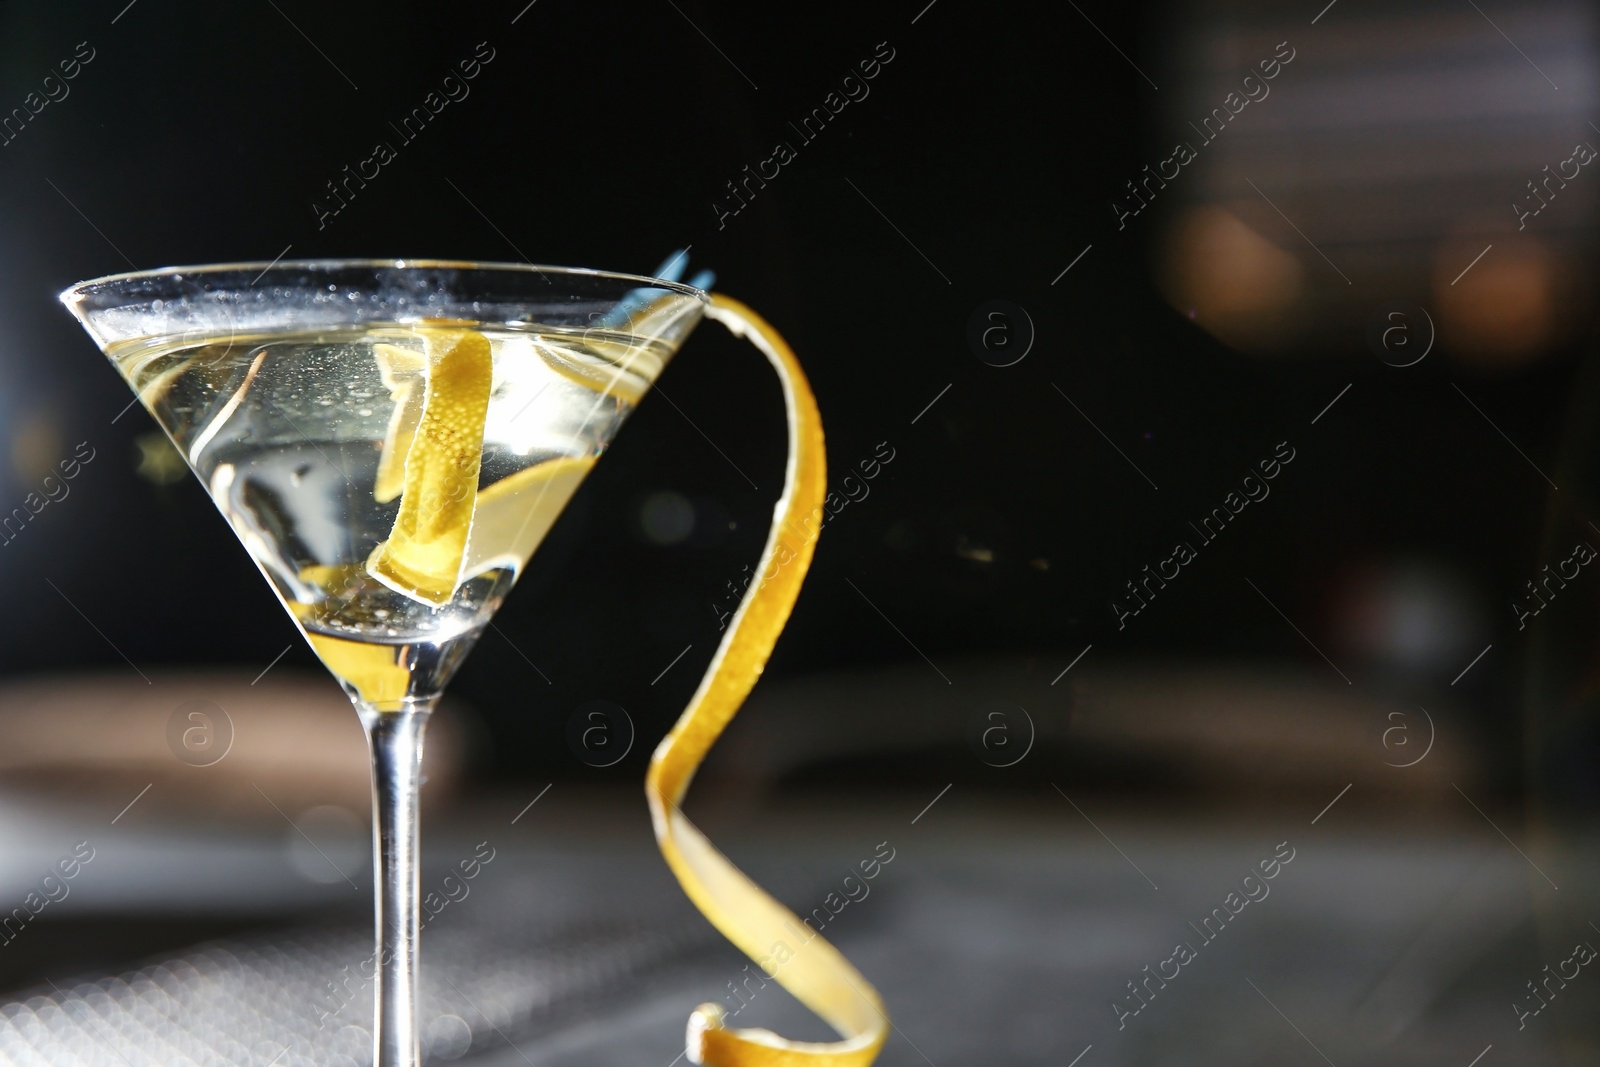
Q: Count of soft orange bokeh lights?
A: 2